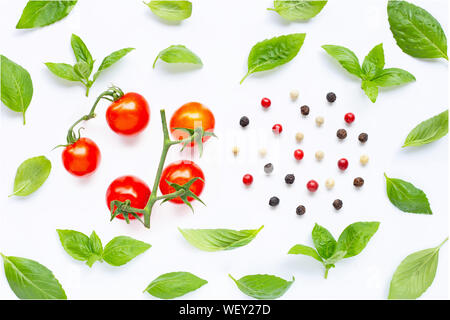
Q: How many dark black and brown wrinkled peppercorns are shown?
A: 11